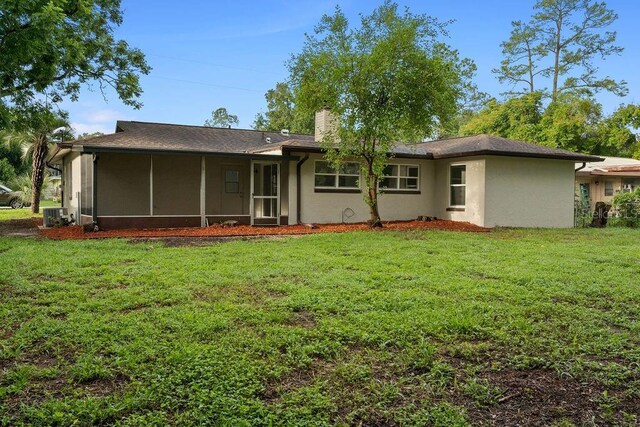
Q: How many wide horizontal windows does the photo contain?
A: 2